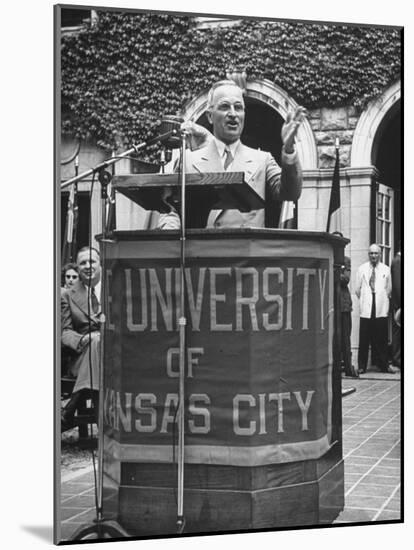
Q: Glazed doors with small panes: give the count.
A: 1